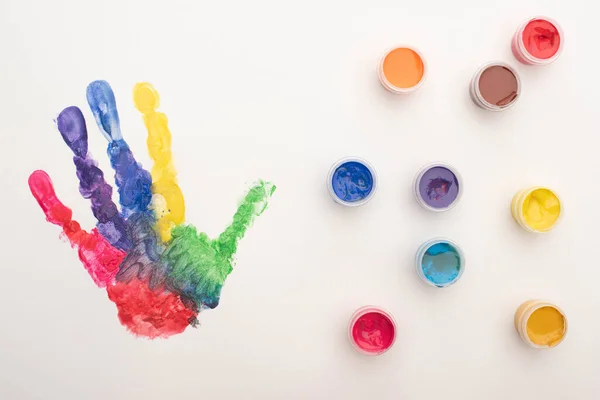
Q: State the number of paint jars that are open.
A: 9